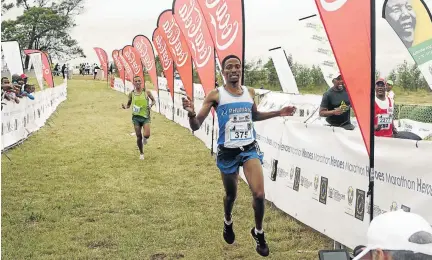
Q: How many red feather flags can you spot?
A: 11